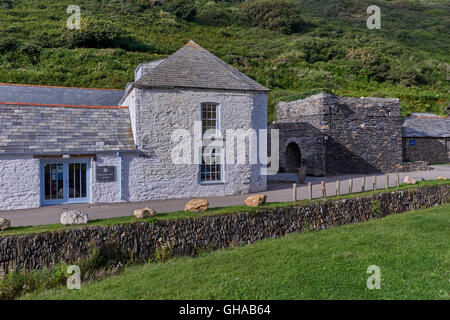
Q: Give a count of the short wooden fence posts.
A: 9